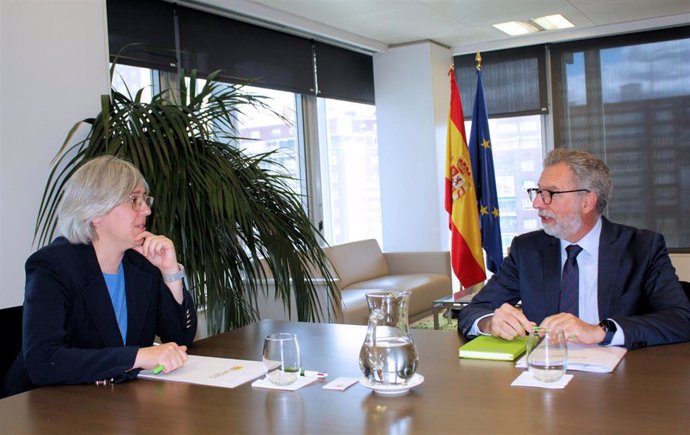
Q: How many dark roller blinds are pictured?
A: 5